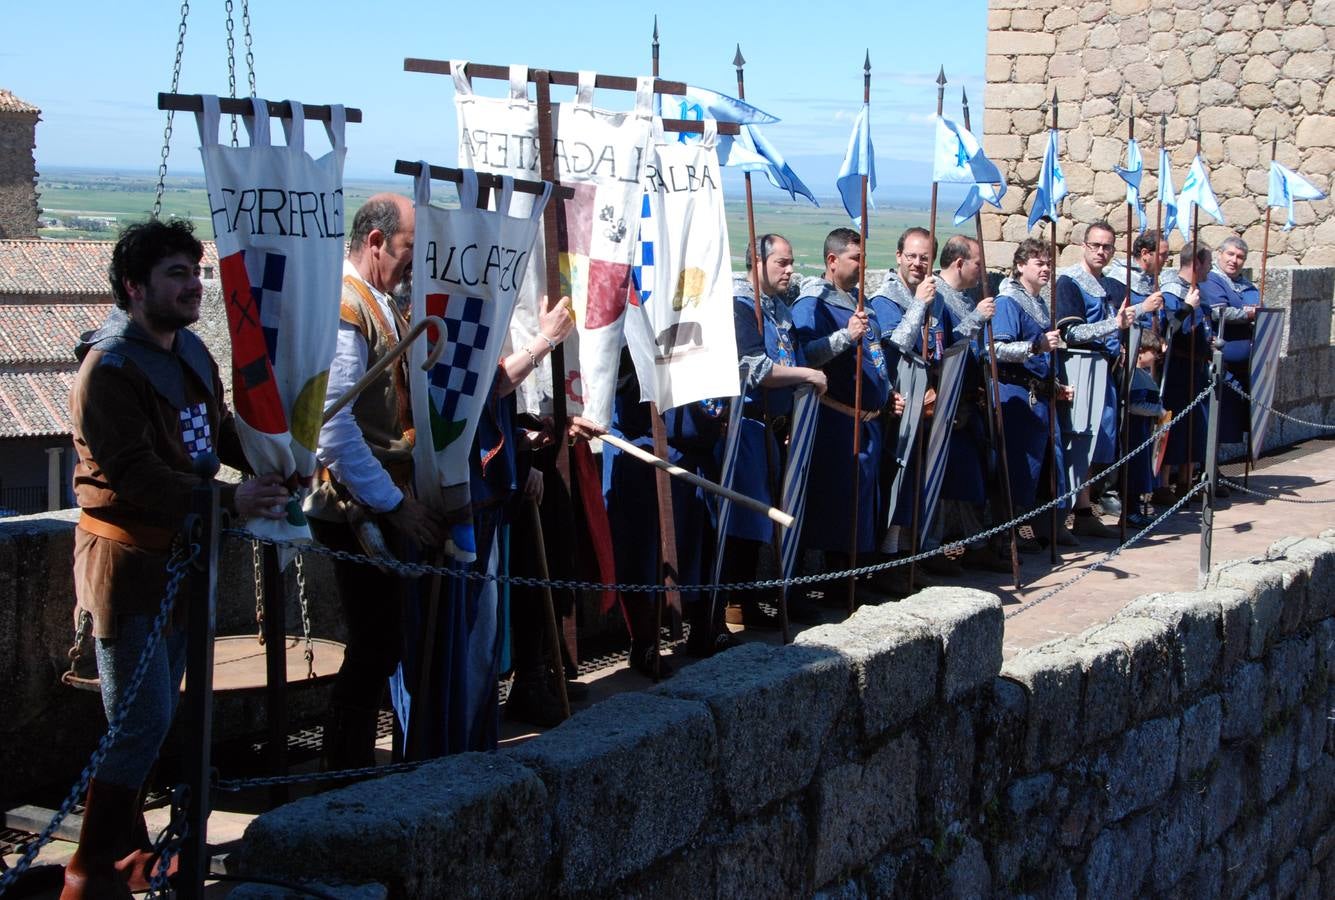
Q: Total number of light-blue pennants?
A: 10